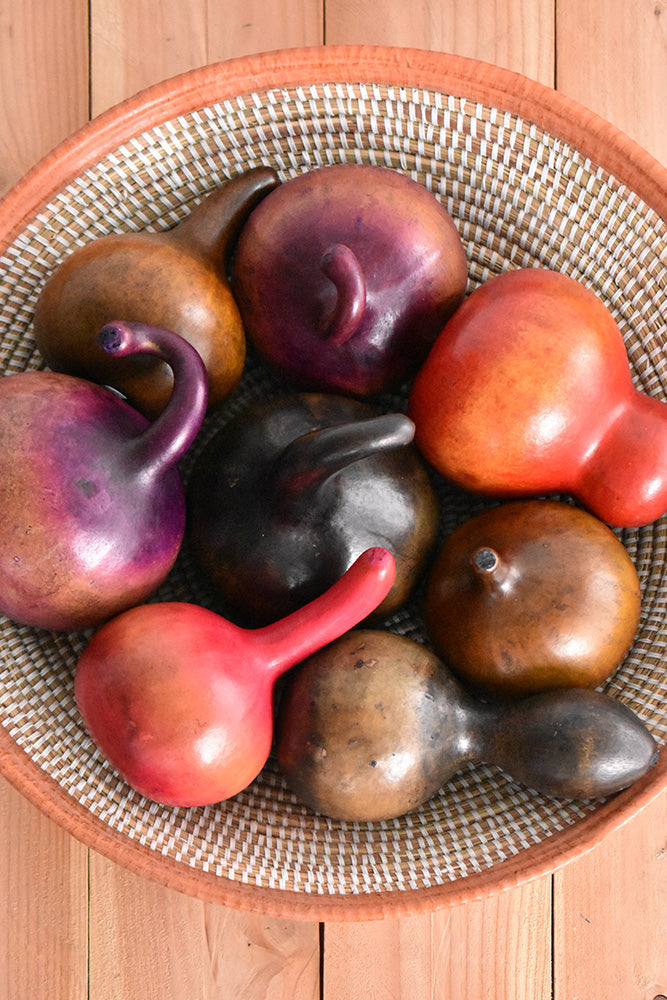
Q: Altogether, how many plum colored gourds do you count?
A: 2